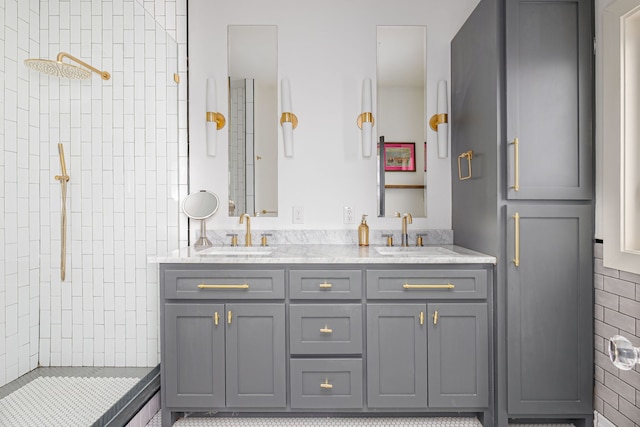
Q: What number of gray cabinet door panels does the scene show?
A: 6